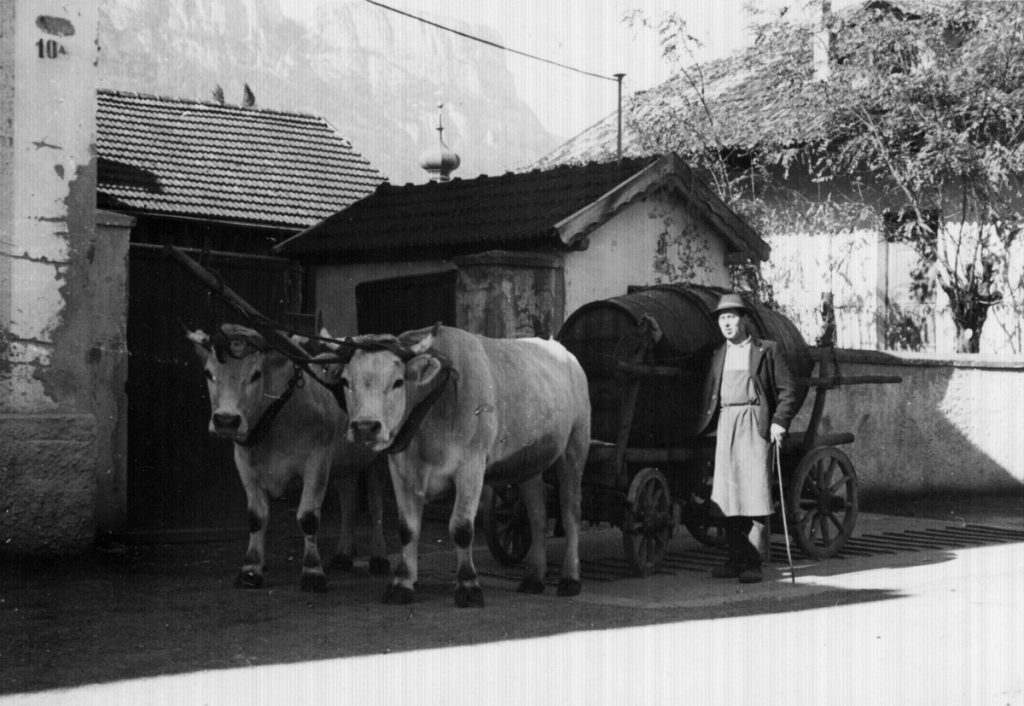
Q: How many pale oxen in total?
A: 2